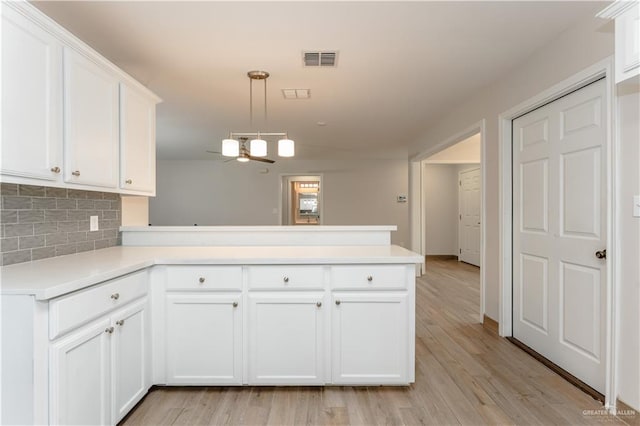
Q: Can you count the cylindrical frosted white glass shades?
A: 3